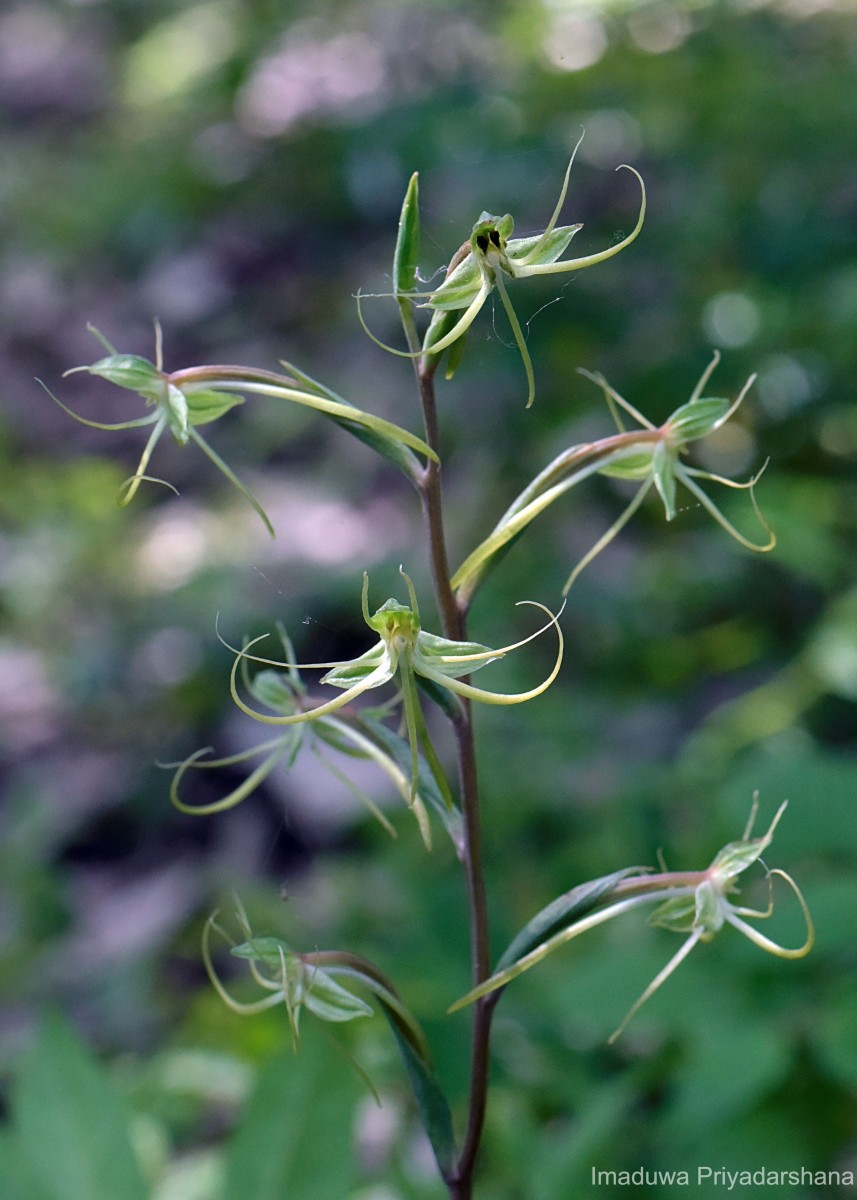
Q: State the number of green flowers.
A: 7